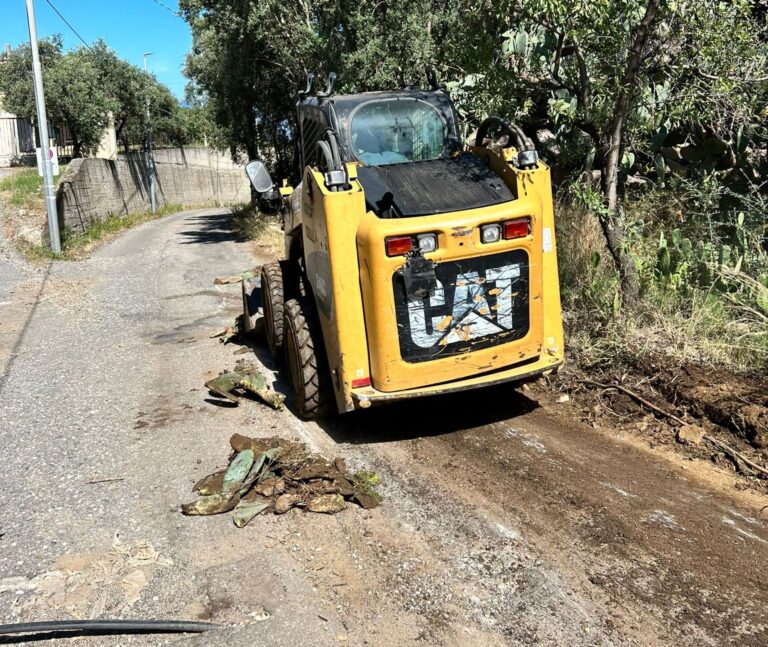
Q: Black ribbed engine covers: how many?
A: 1